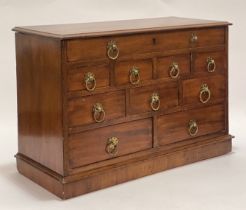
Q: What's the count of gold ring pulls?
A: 11